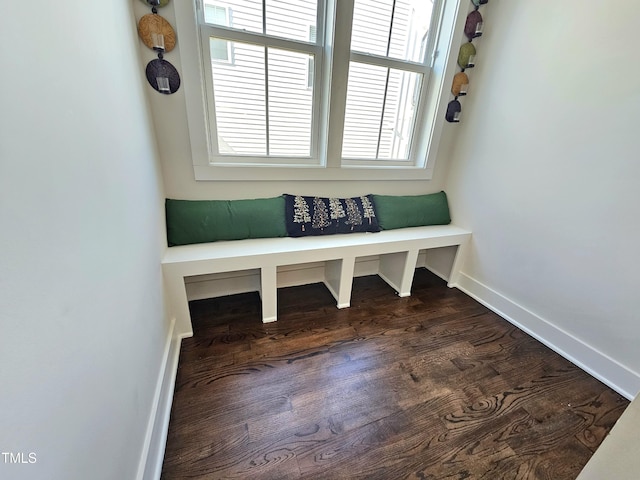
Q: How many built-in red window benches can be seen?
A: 0